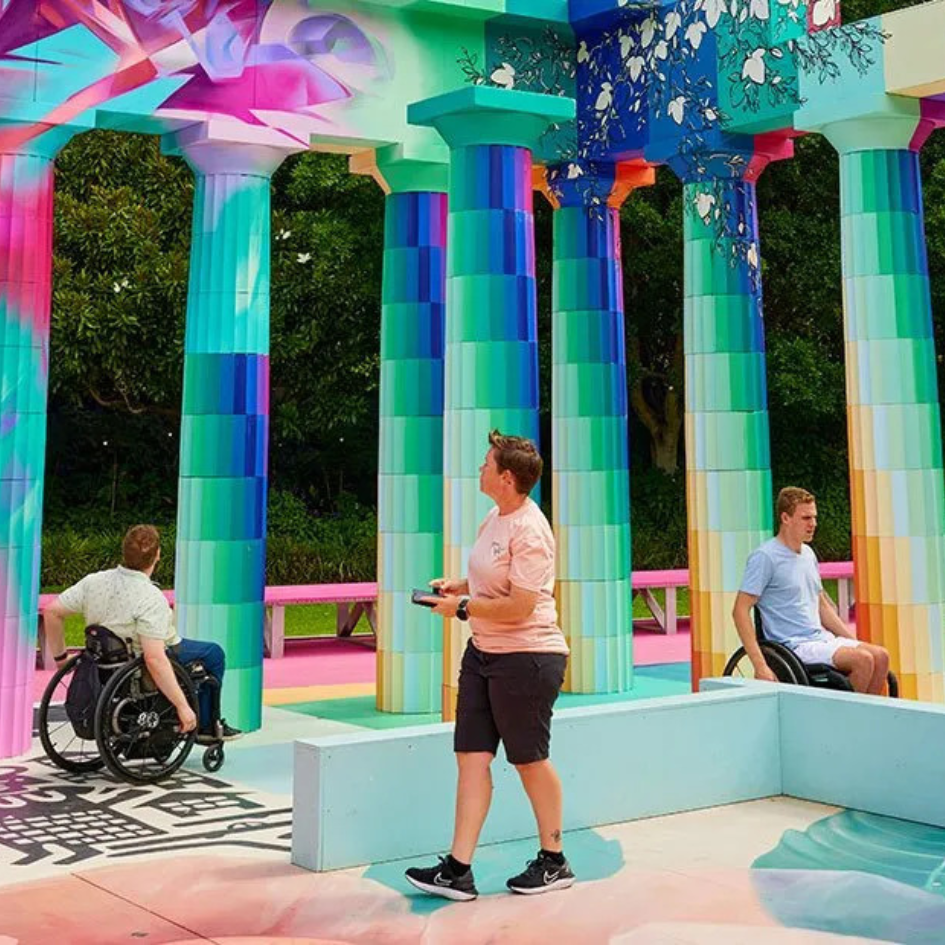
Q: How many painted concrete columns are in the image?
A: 7